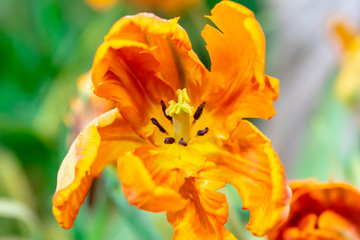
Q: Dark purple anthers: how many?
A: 6